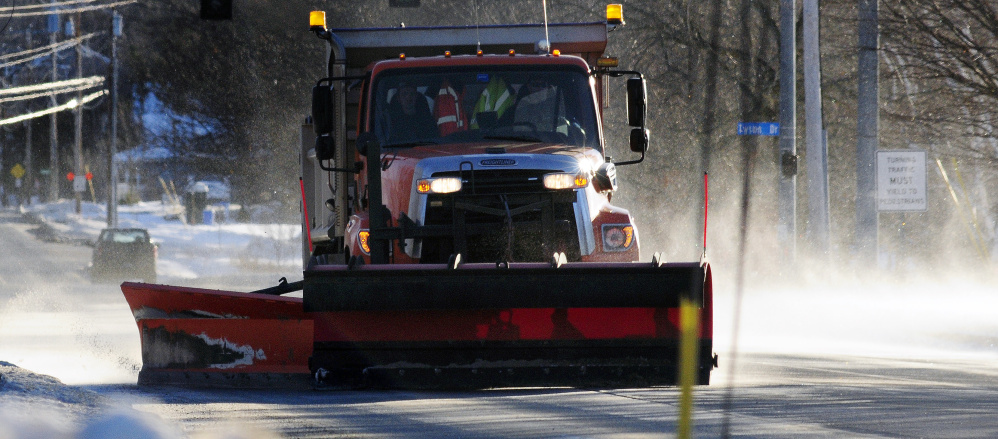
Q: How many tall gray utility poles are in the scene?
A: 3